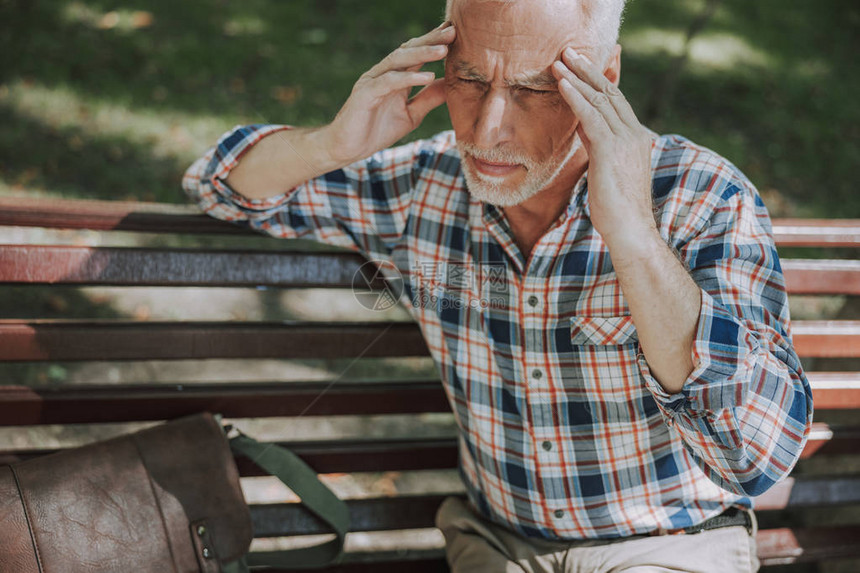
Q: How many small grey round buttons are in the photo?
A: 4